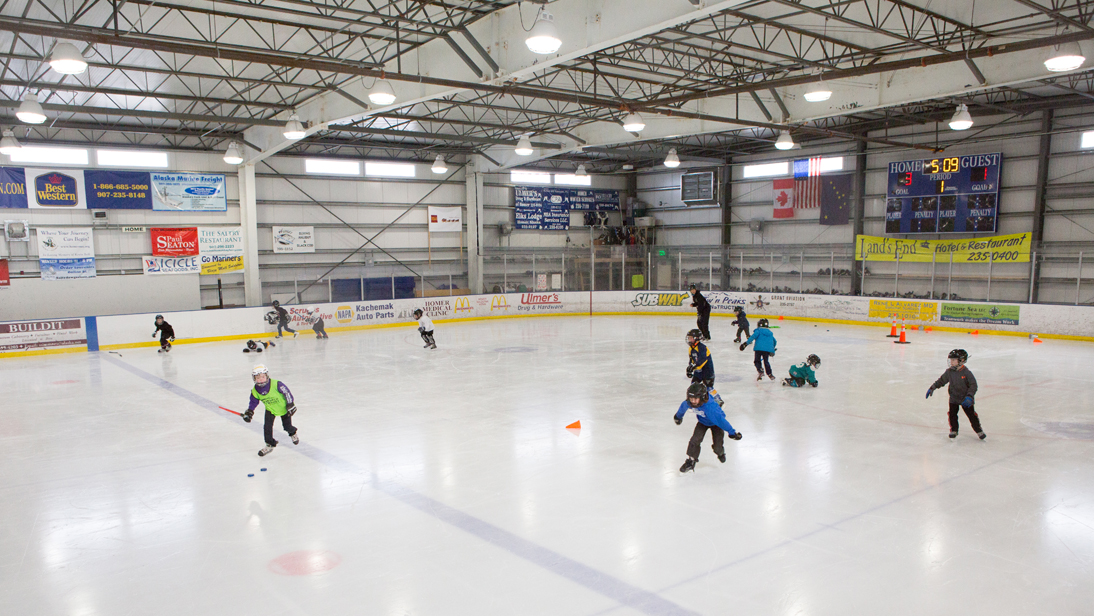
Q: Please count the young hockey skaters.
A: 12